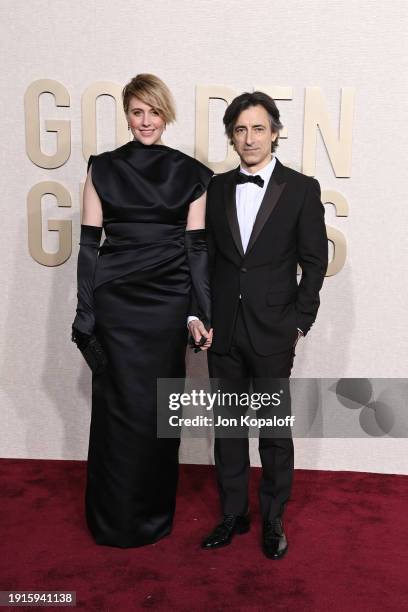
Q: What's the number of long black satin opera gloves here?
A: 2